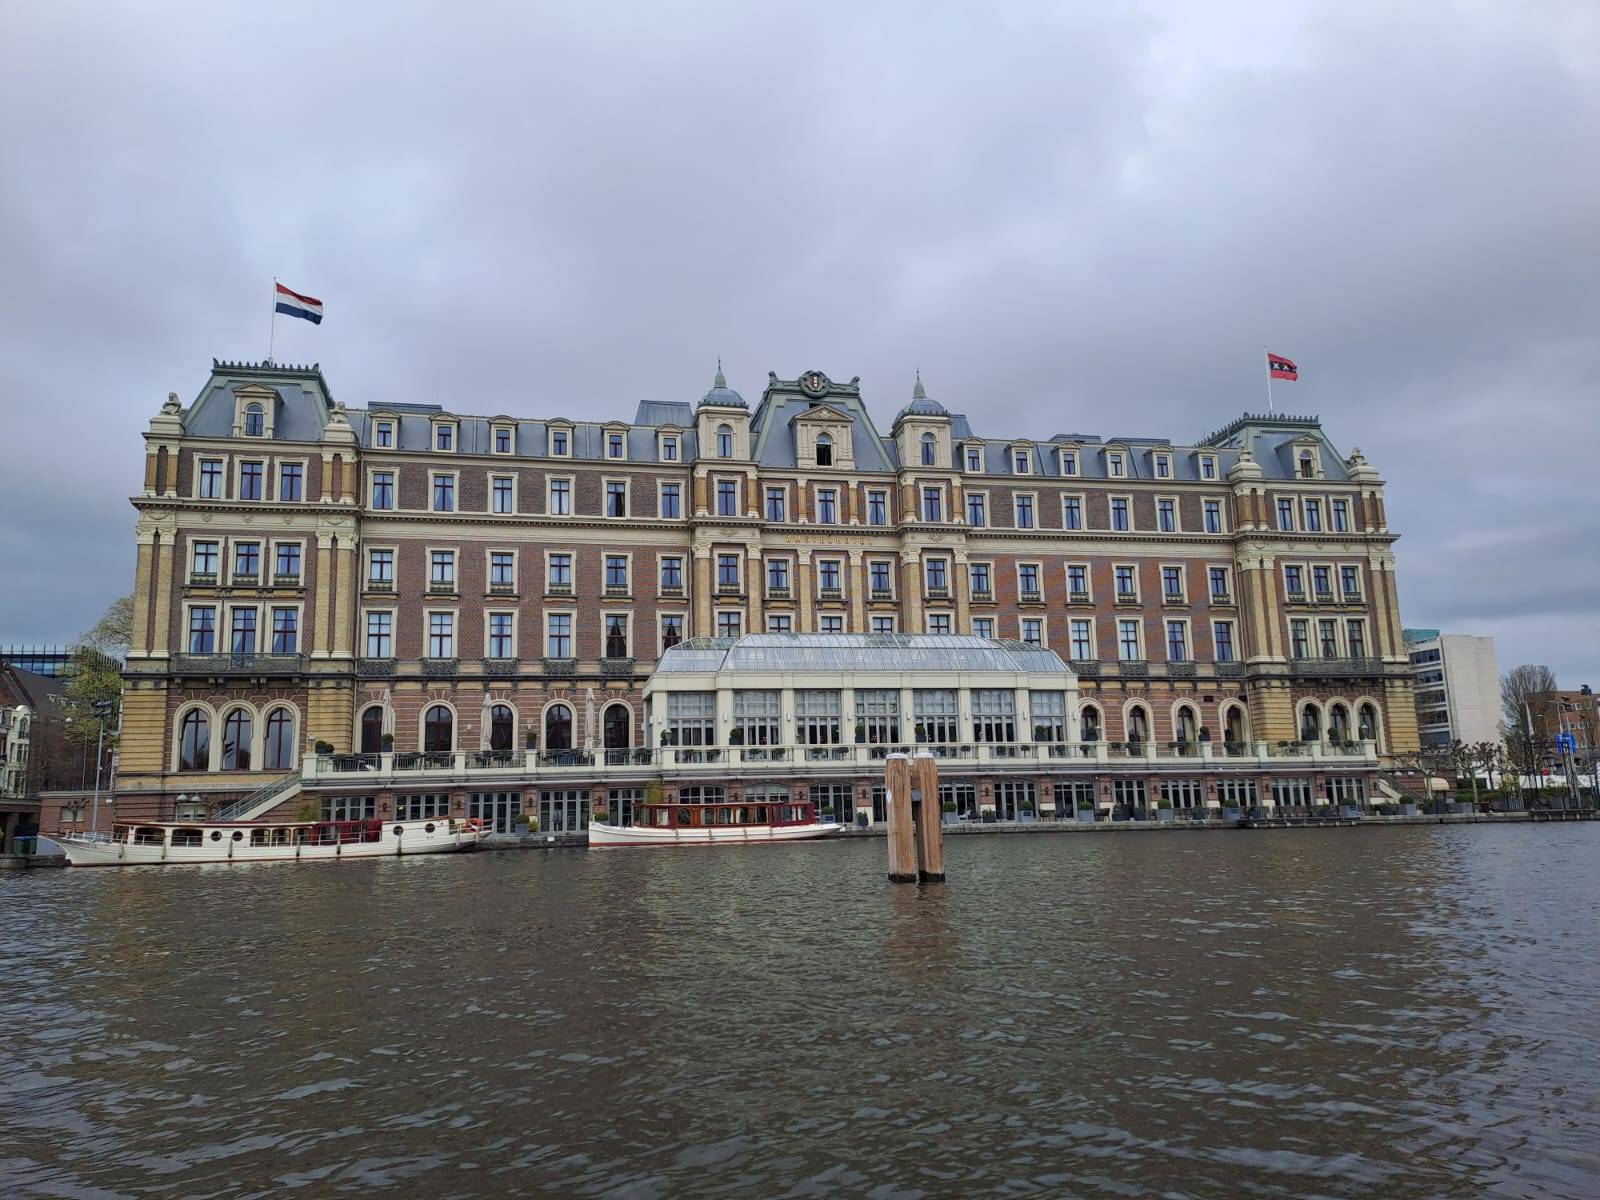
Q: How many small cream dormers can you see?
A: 12